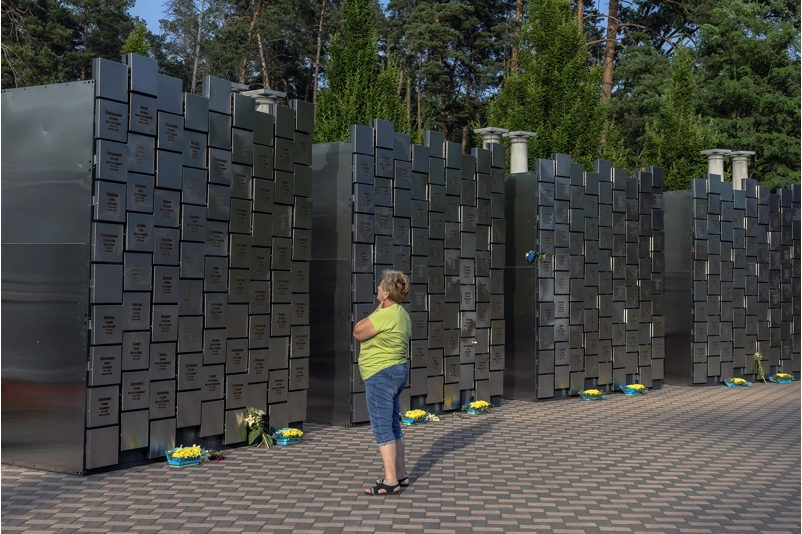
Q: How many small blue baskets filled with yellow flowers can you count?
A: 8